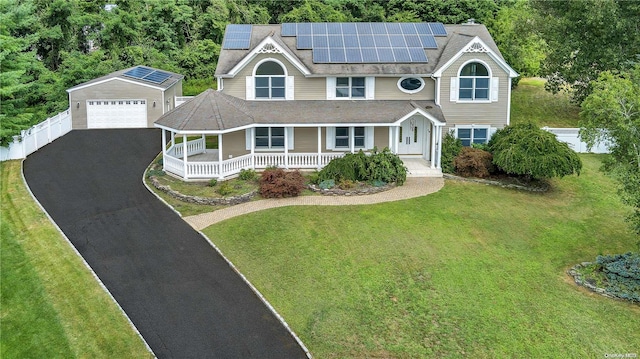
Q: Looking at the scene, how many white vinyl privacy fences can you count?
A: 2